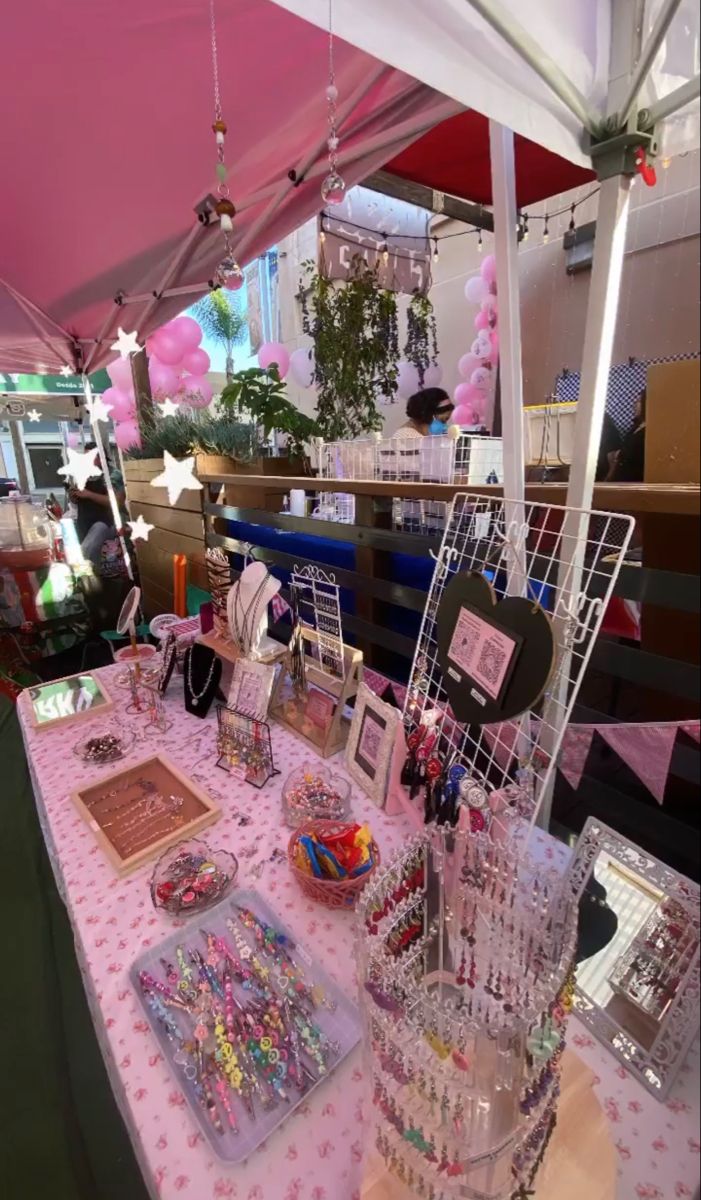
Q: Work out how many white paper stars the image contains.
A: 8